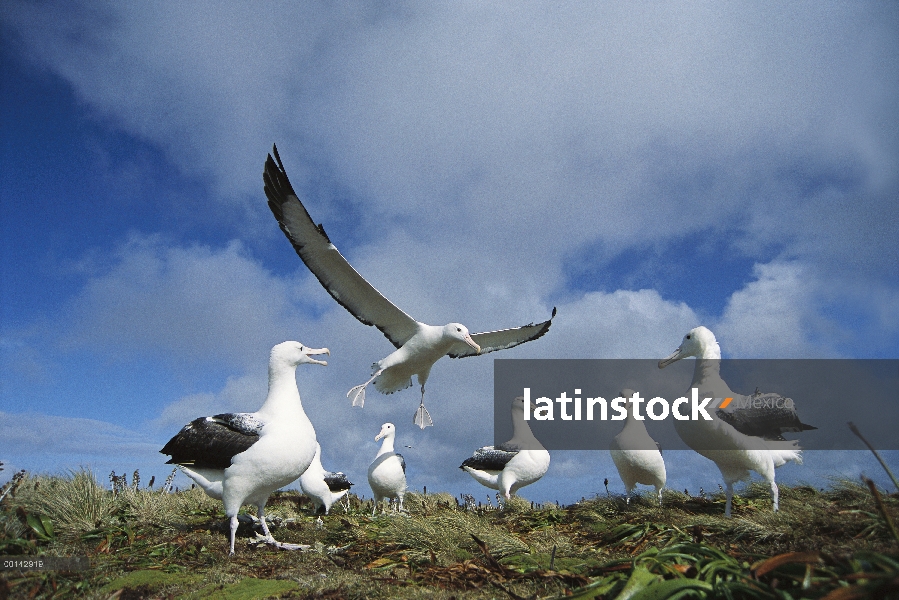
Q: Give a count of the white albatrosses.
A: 7